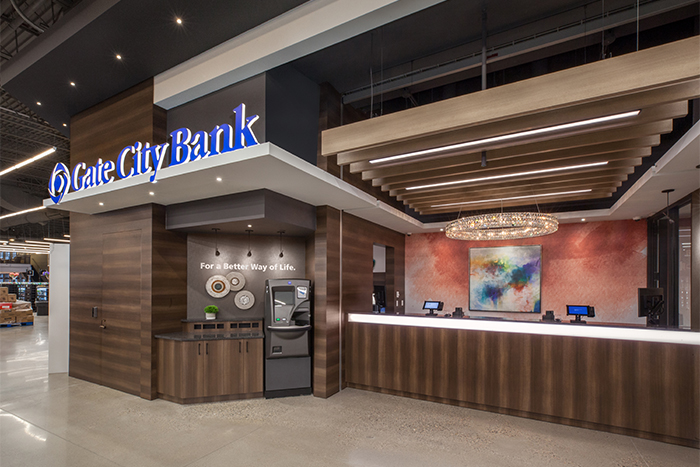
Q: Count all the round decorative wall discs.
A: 3